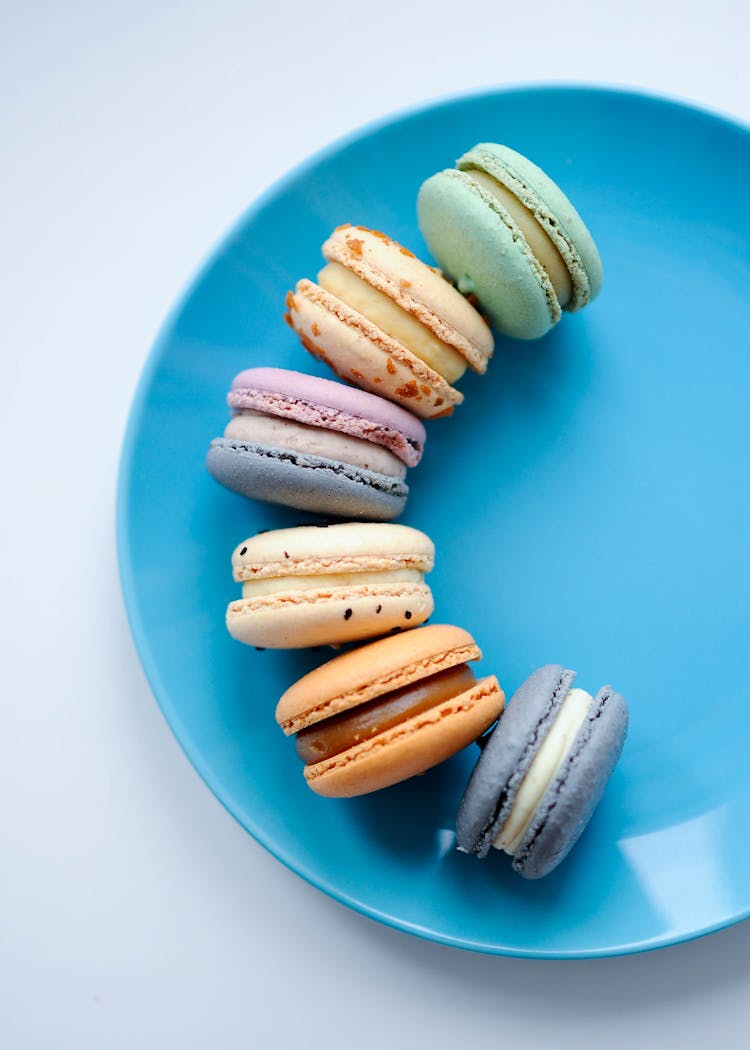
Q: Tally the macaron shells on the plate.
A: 12